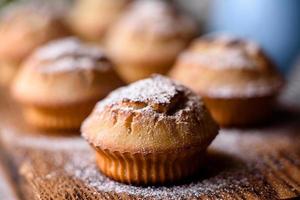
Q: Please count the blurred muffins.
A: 5